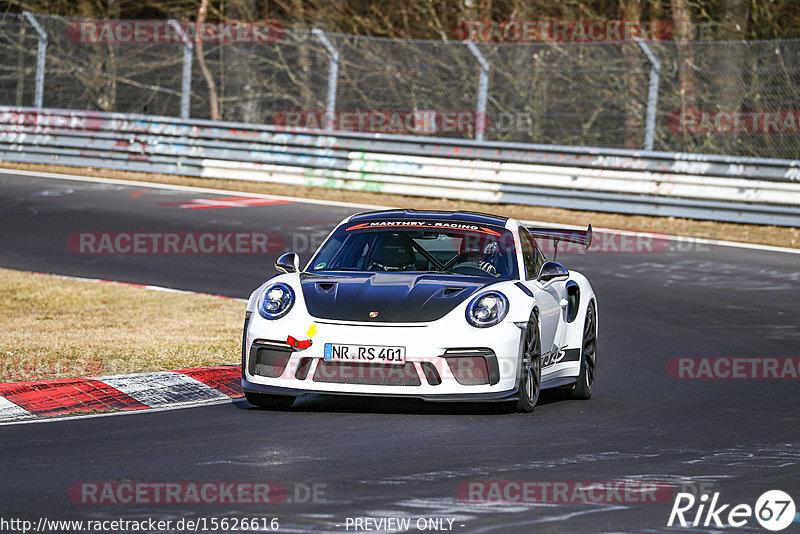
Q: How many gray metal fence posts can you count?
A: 5